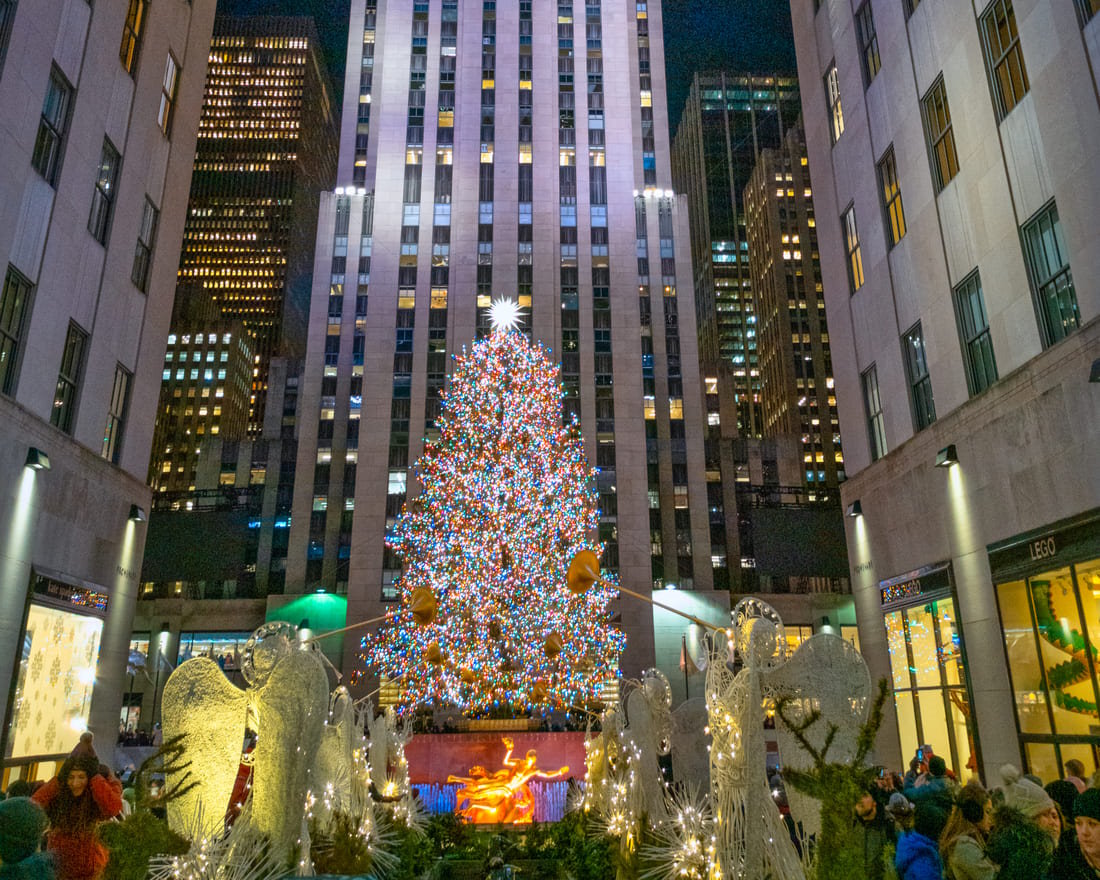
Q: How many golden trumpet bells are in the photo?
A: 6